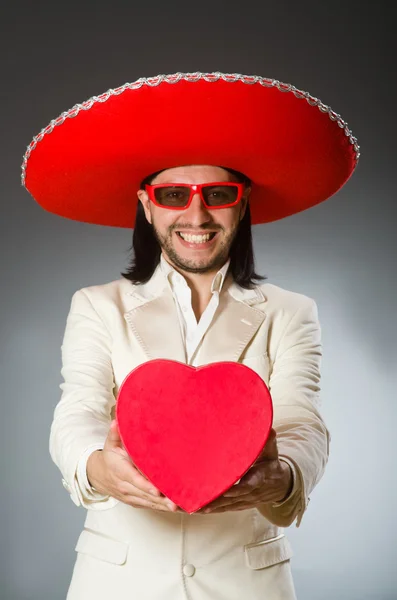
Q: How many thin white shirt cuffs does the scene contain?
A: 2